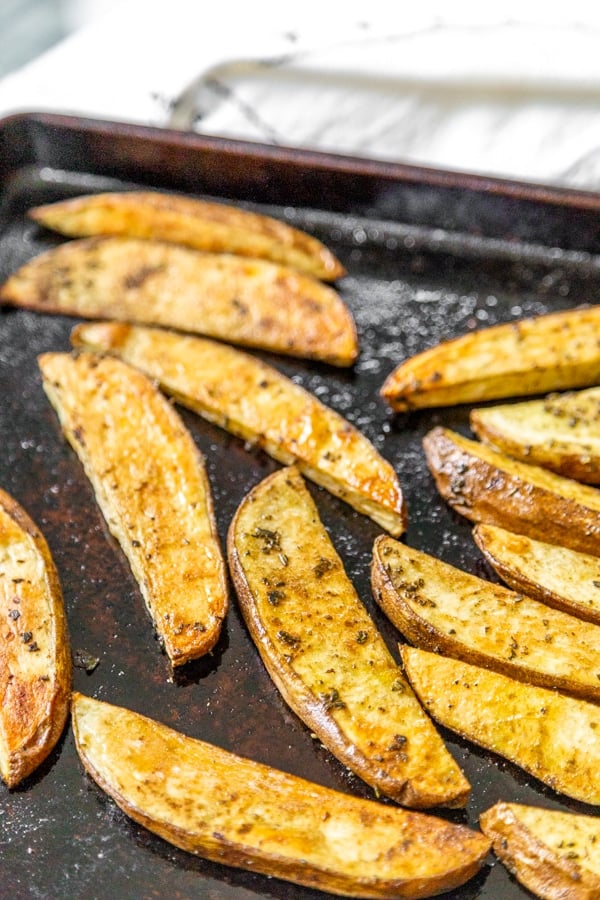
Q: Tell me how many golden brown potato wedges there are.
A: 14